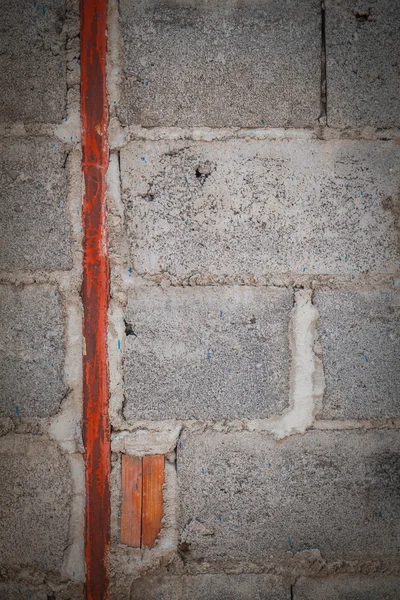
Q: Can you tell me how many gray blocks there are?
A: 13